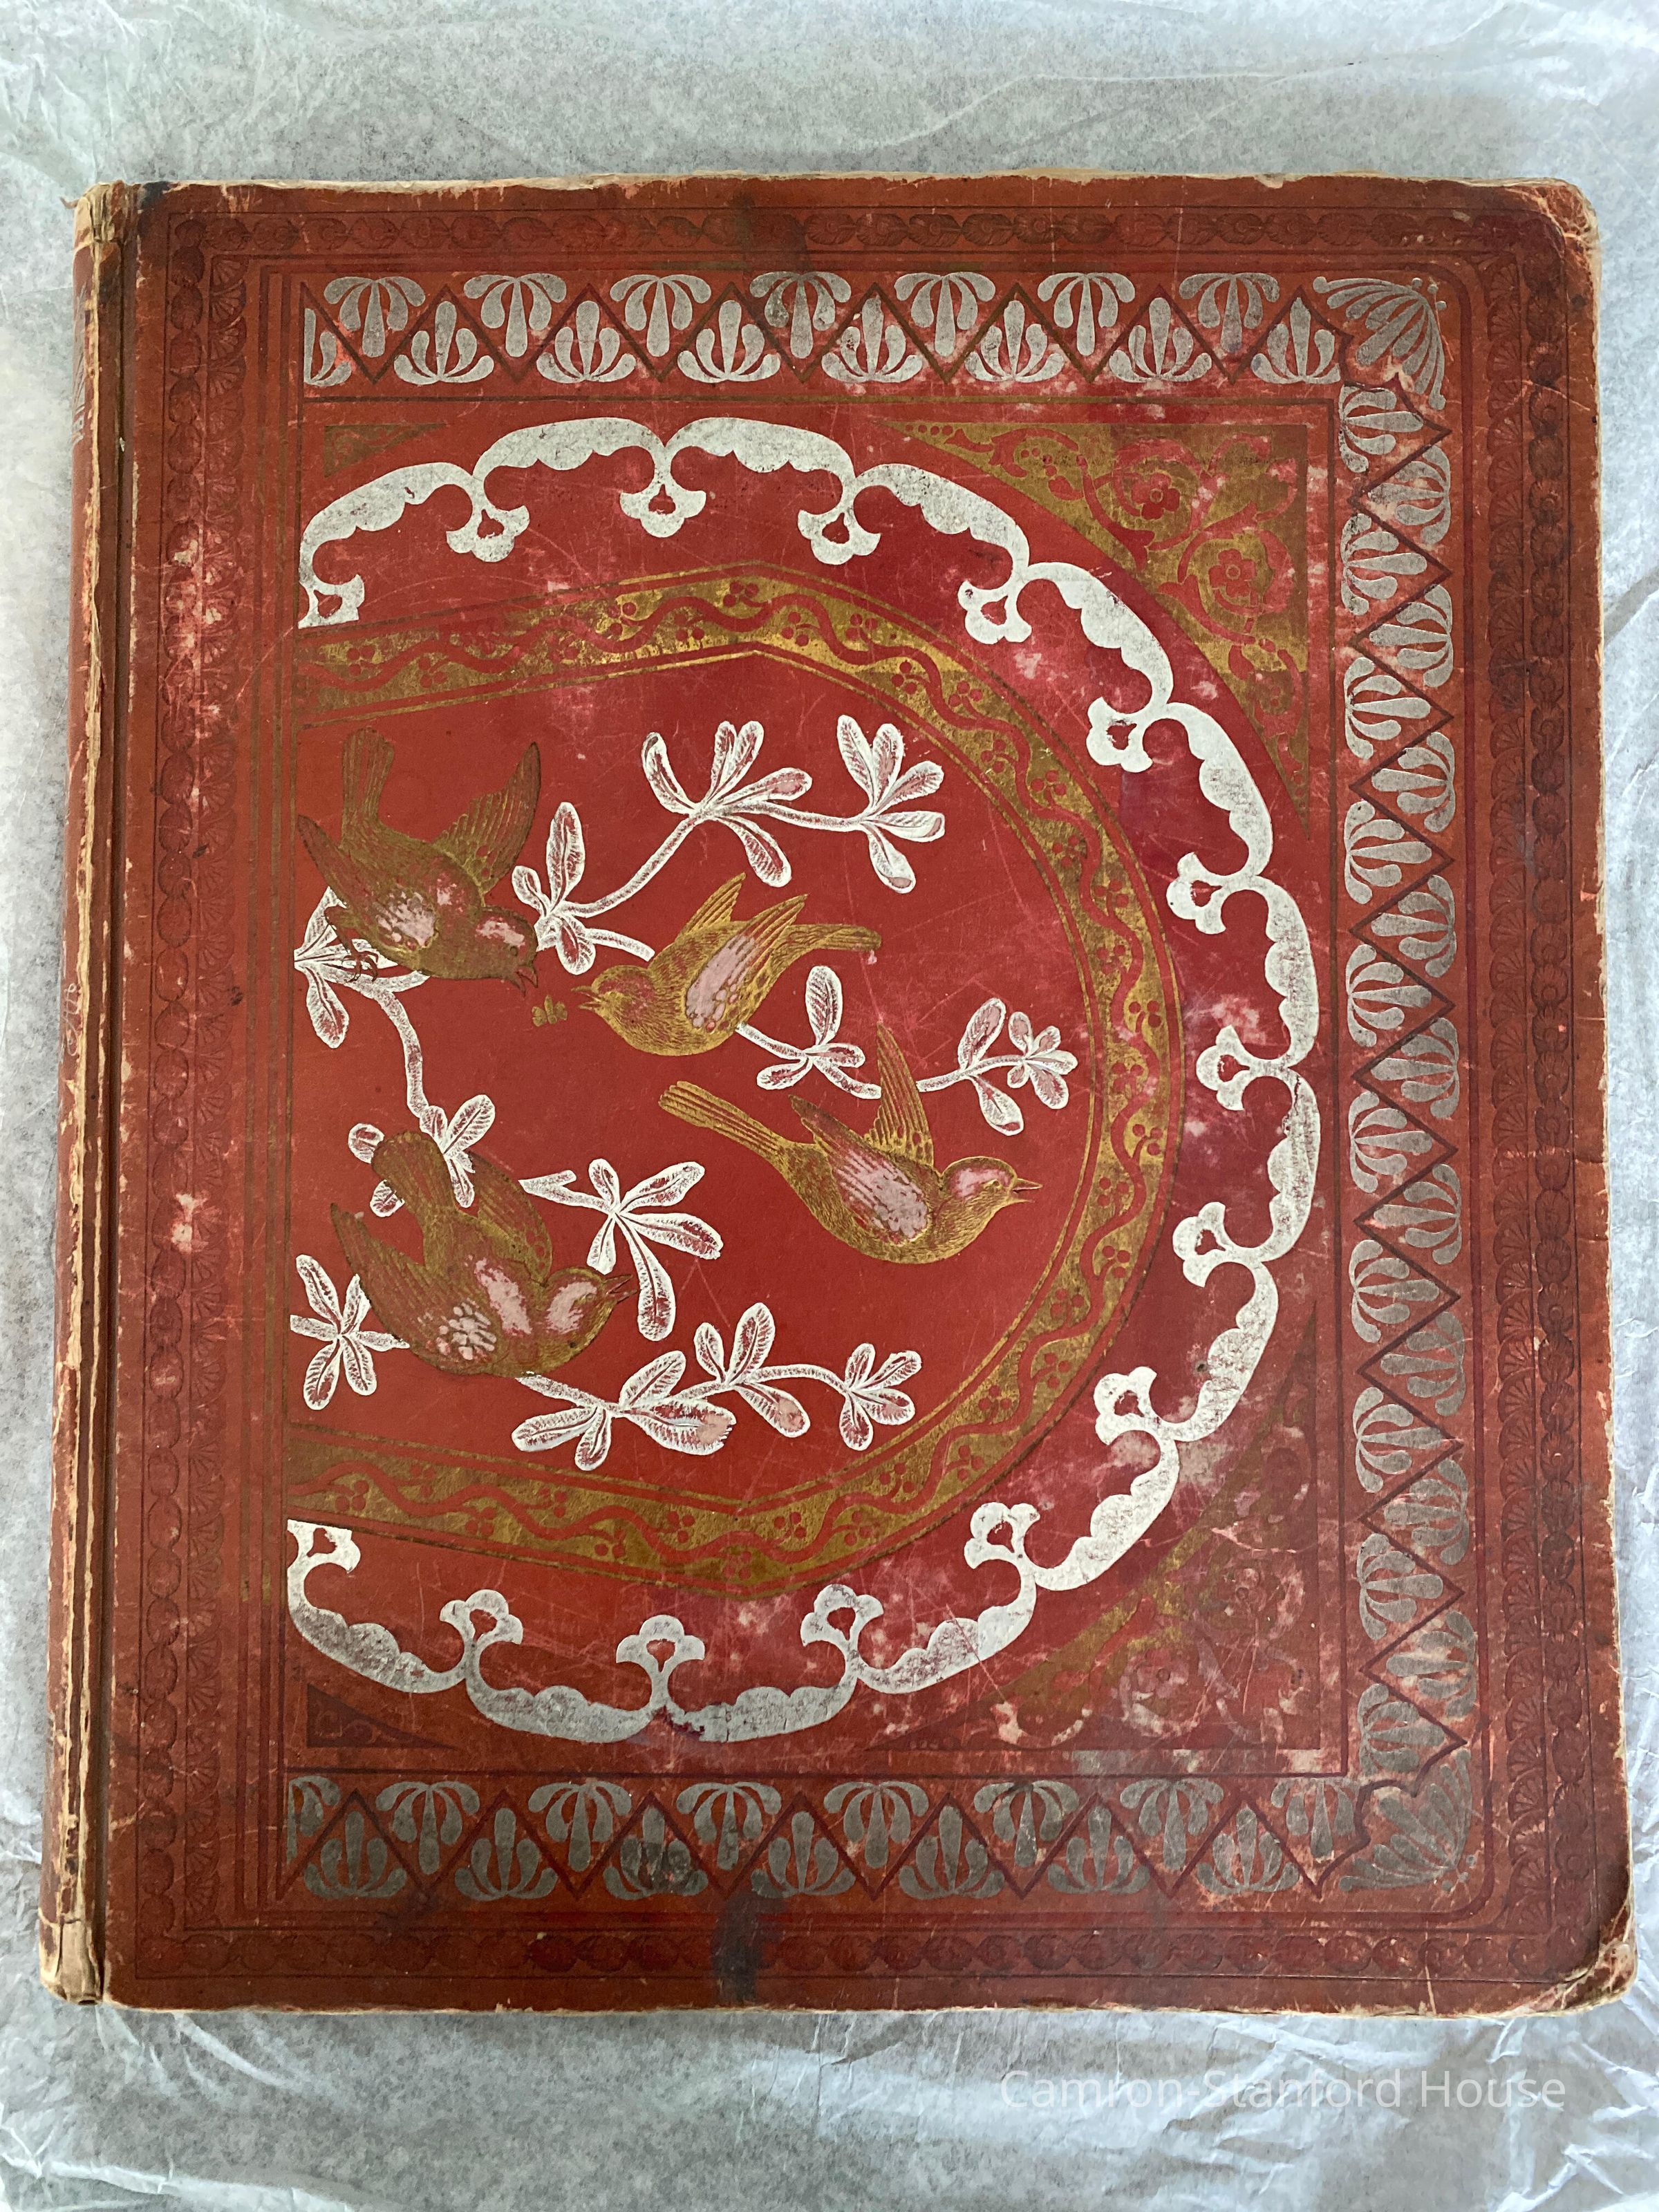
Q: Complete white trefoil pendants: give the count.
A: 13